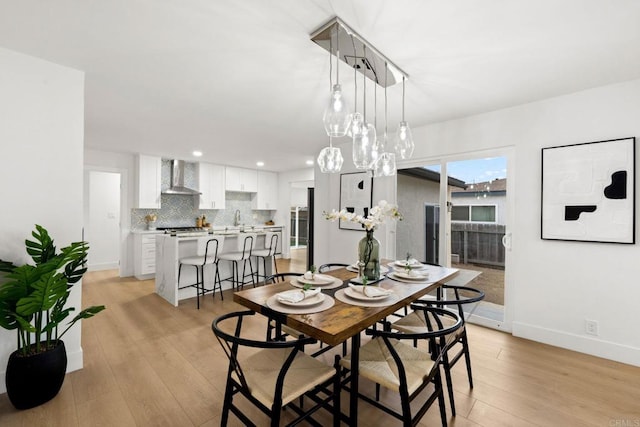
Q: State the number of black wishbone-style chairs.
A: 6